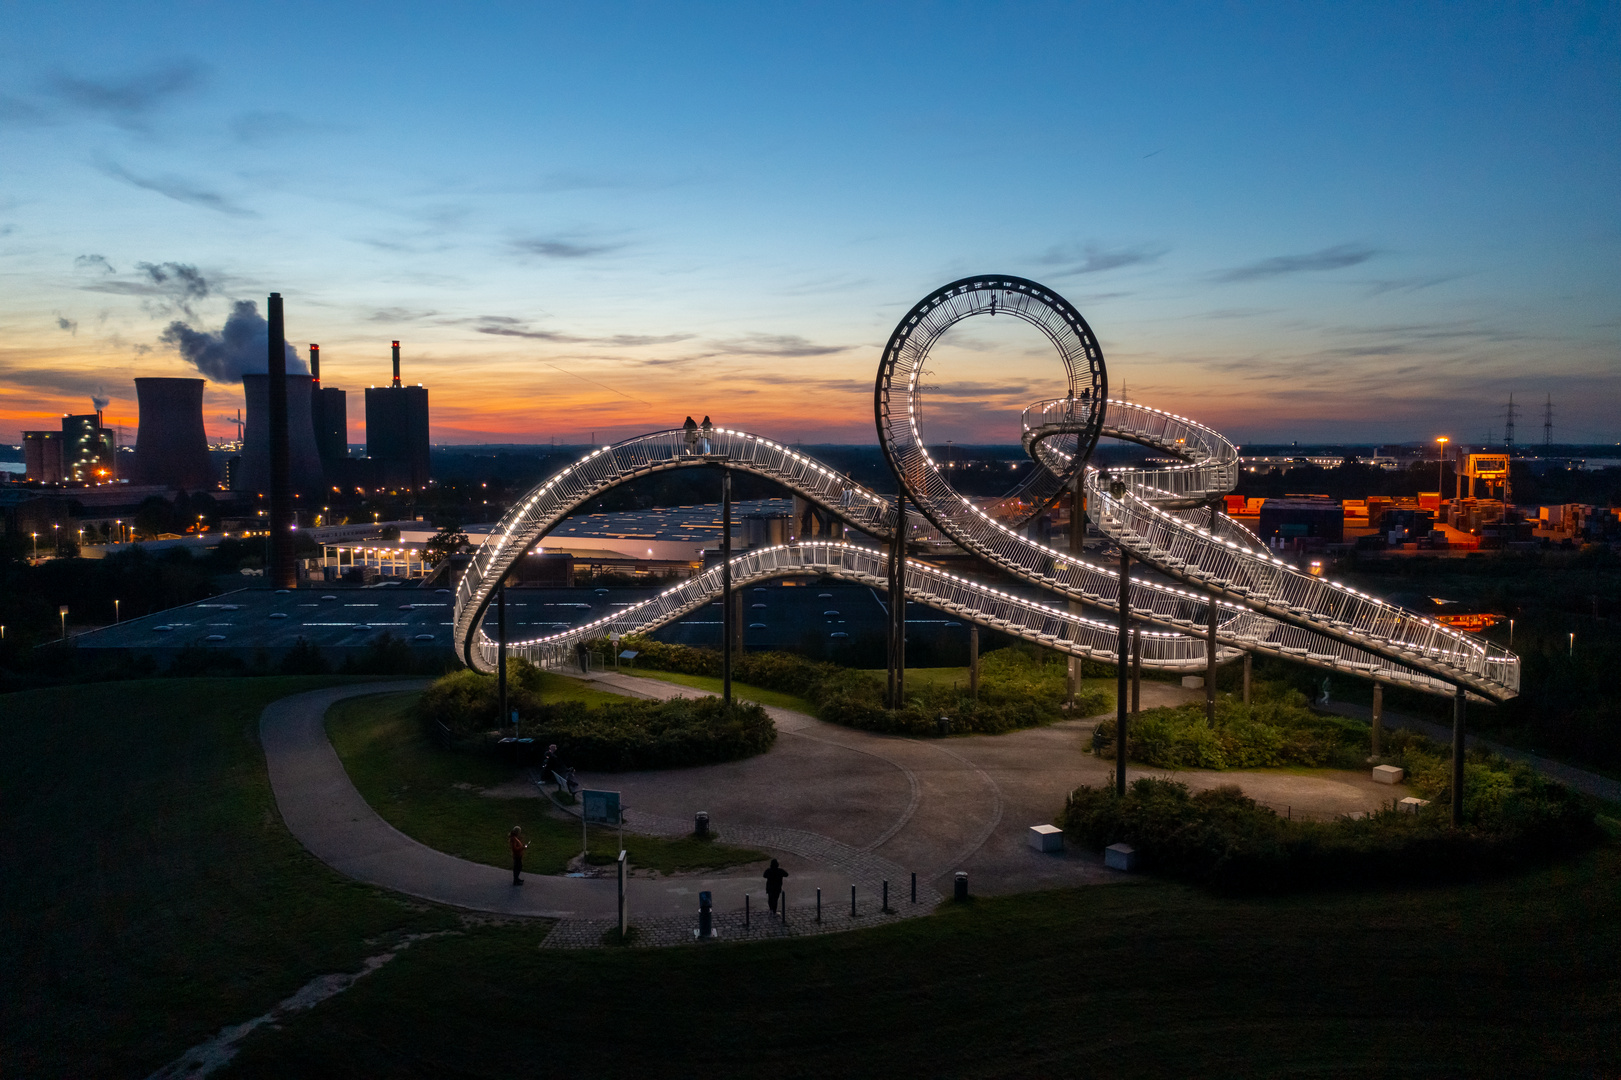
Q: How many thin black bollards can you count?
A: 6